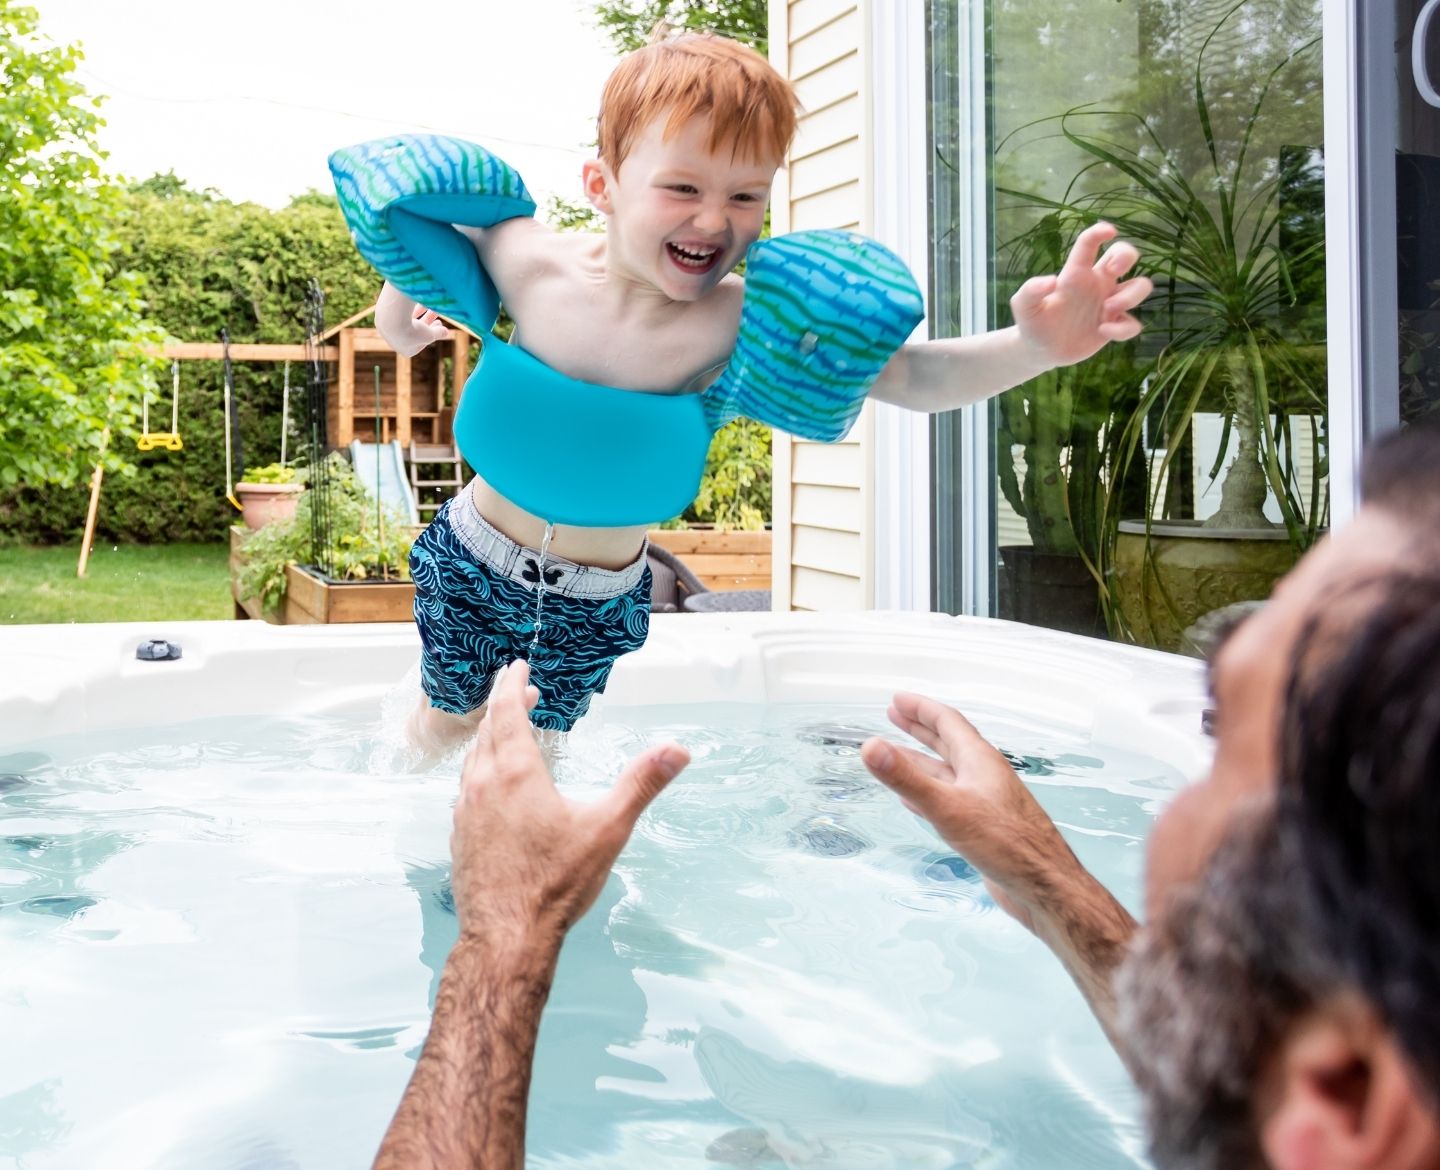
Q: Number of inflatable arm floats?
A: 2